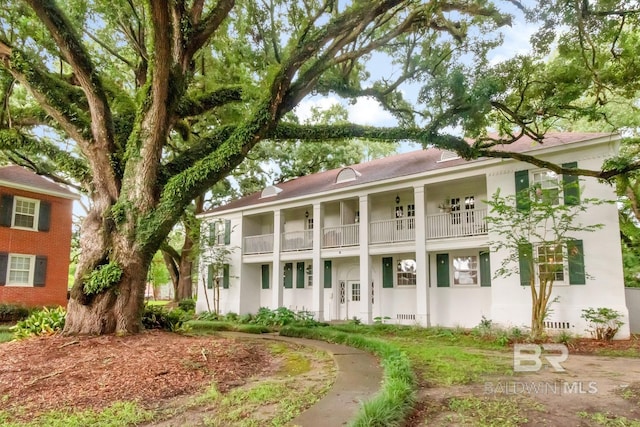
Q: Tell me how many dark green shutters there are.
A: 15